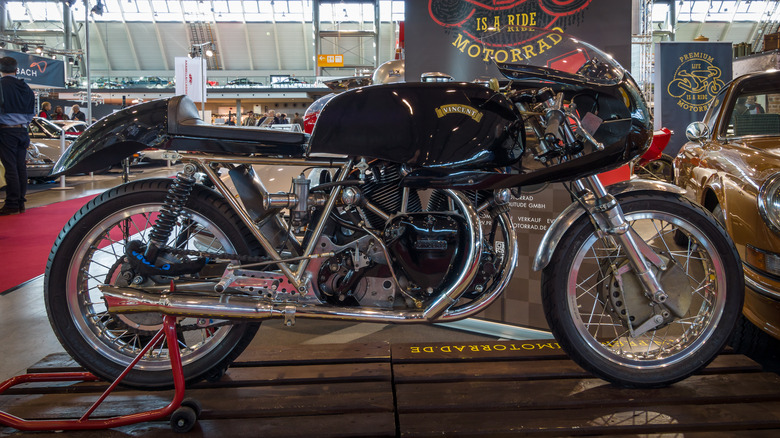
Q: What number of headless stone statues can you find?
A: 0